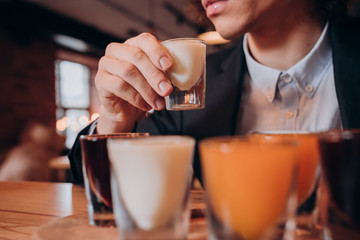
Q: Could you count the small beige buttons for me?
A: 4